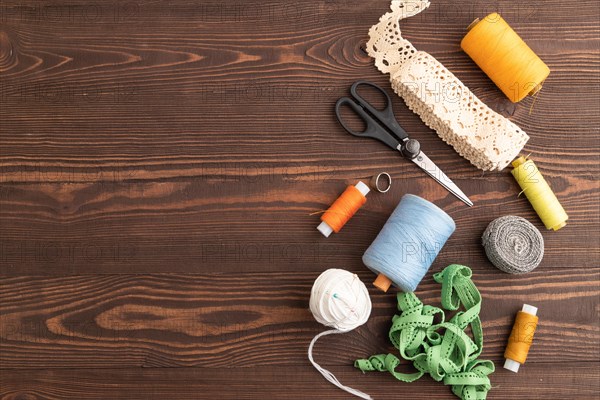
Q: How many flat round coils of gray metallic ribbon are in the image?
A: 1